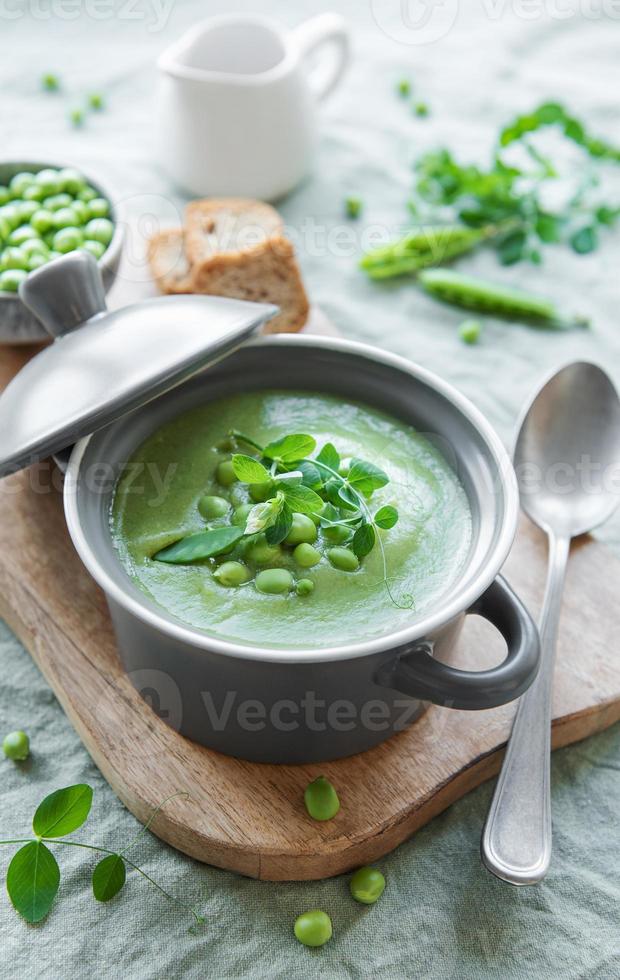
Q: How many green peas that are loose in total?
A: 11